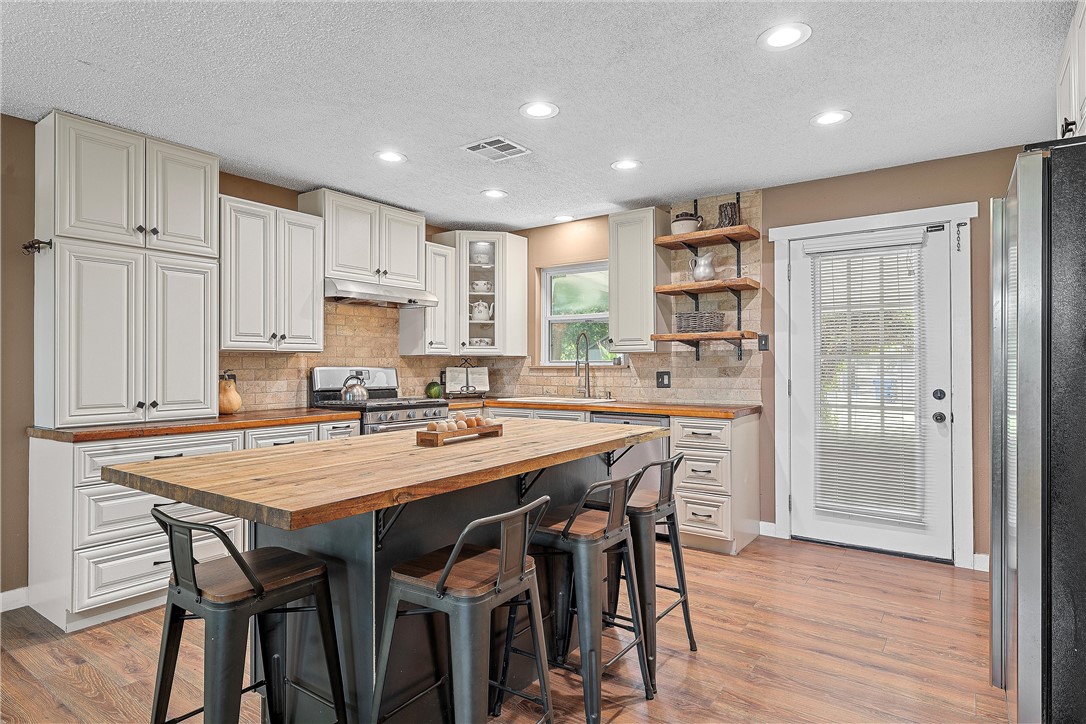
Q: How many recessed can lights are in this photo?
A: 7